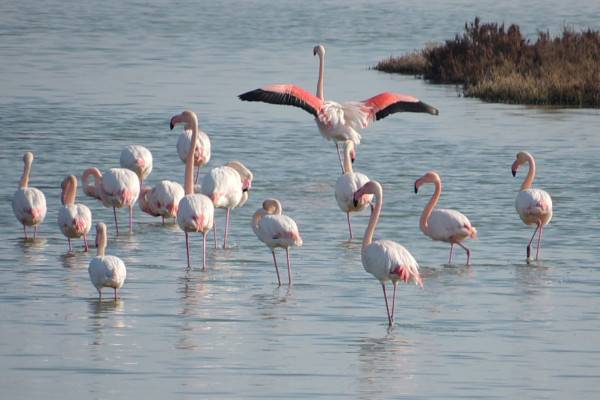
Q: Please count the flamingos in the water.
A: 15